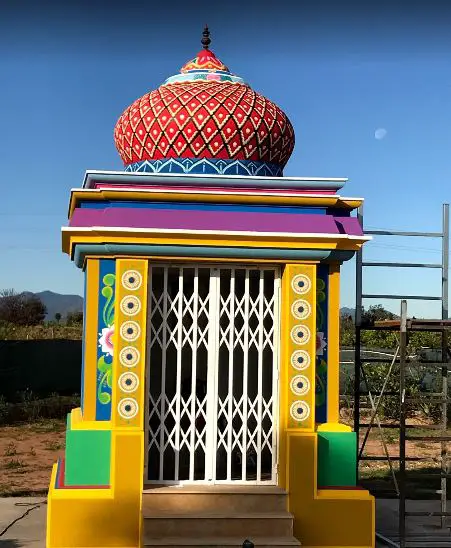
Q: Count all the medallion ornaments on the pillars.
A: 12